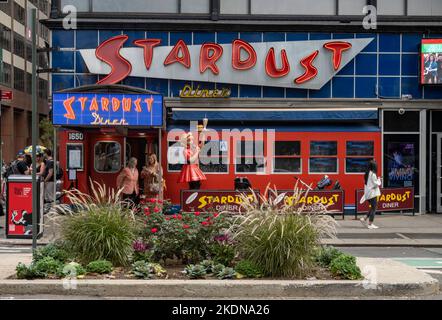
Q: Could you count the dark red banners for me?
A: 3